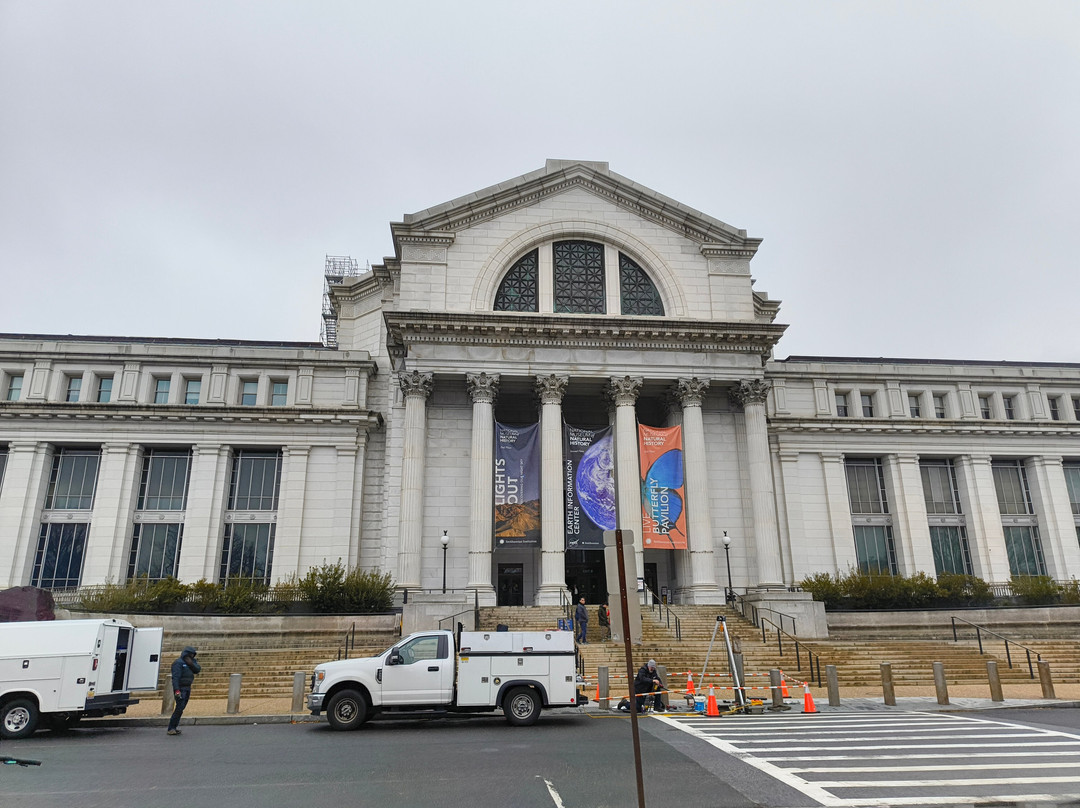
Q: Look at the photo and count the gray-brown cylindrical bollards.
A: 12